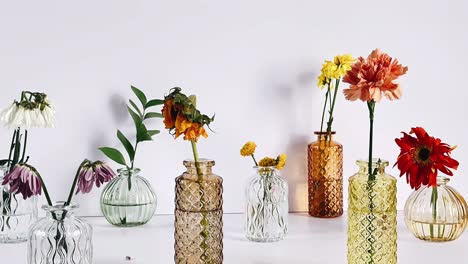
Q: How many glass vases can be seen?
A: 8